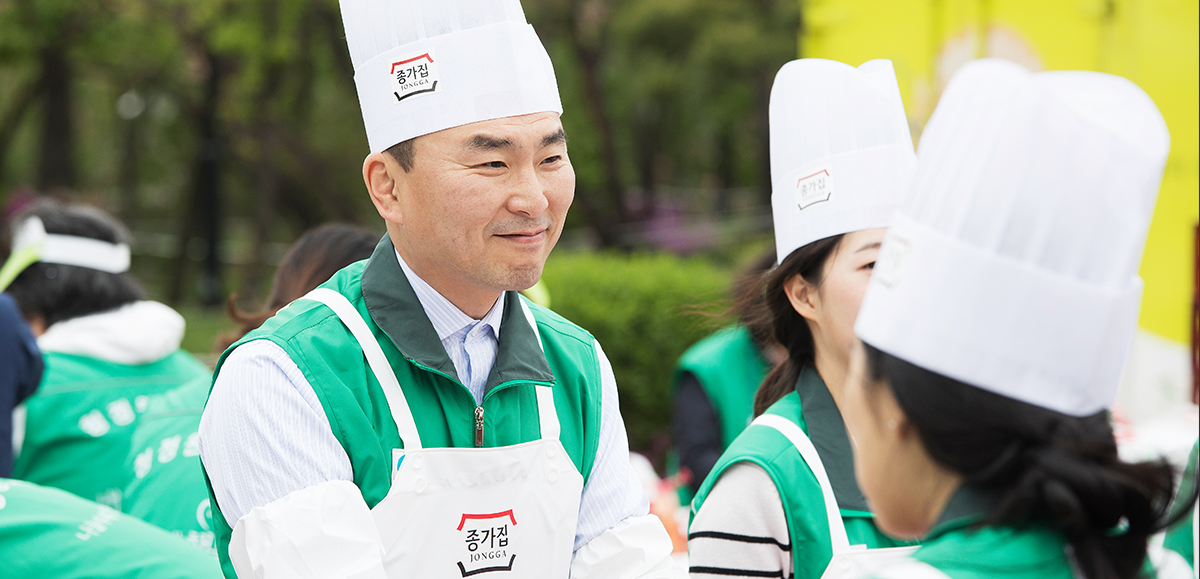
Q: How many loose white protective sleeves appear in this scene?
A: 2